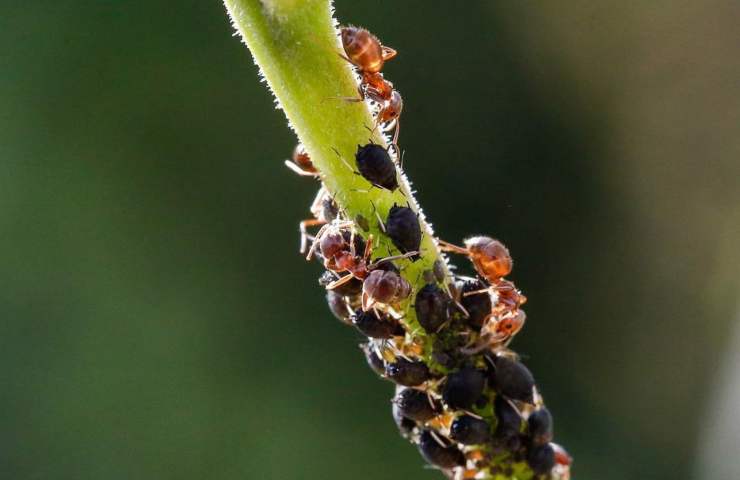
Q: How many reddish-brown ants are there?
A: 4